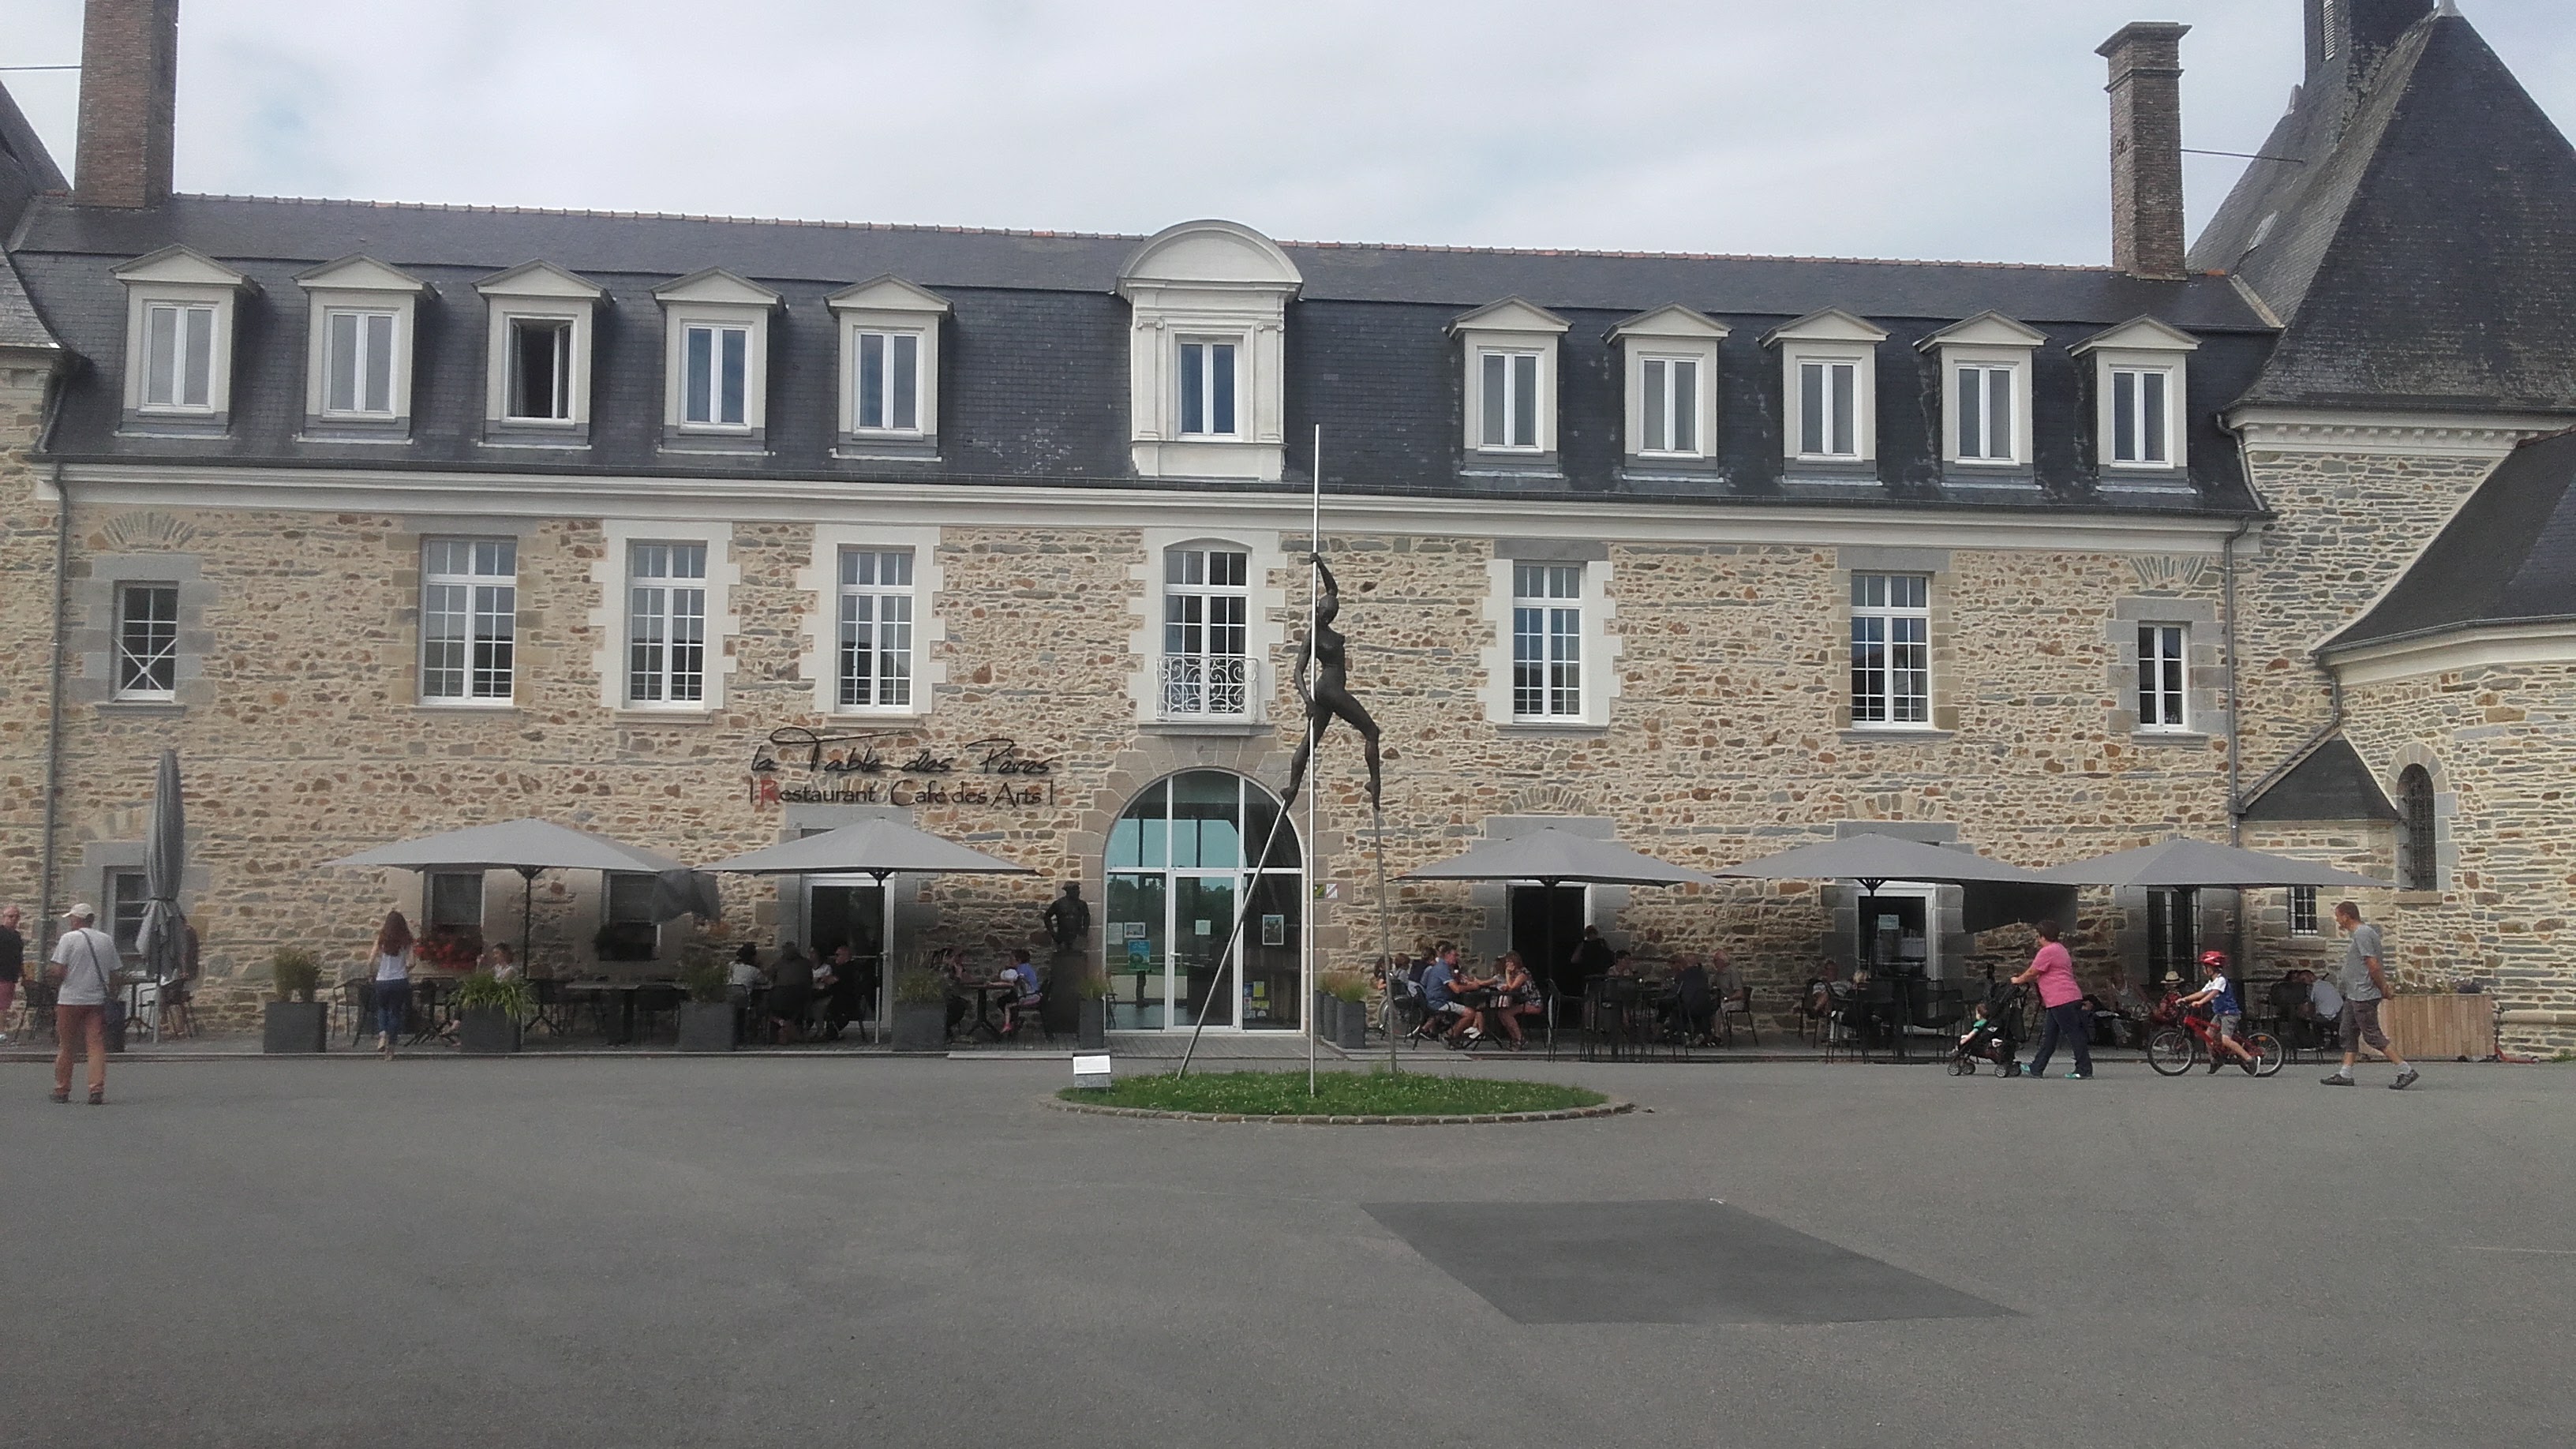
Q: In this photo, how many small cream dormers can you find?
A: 10